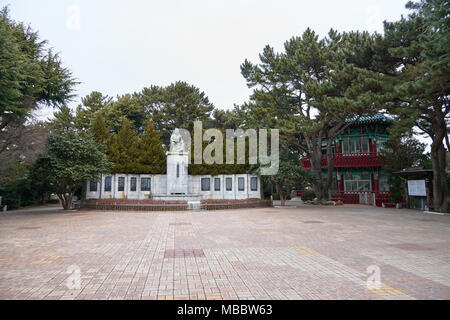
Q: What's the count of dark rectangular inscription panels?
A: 10